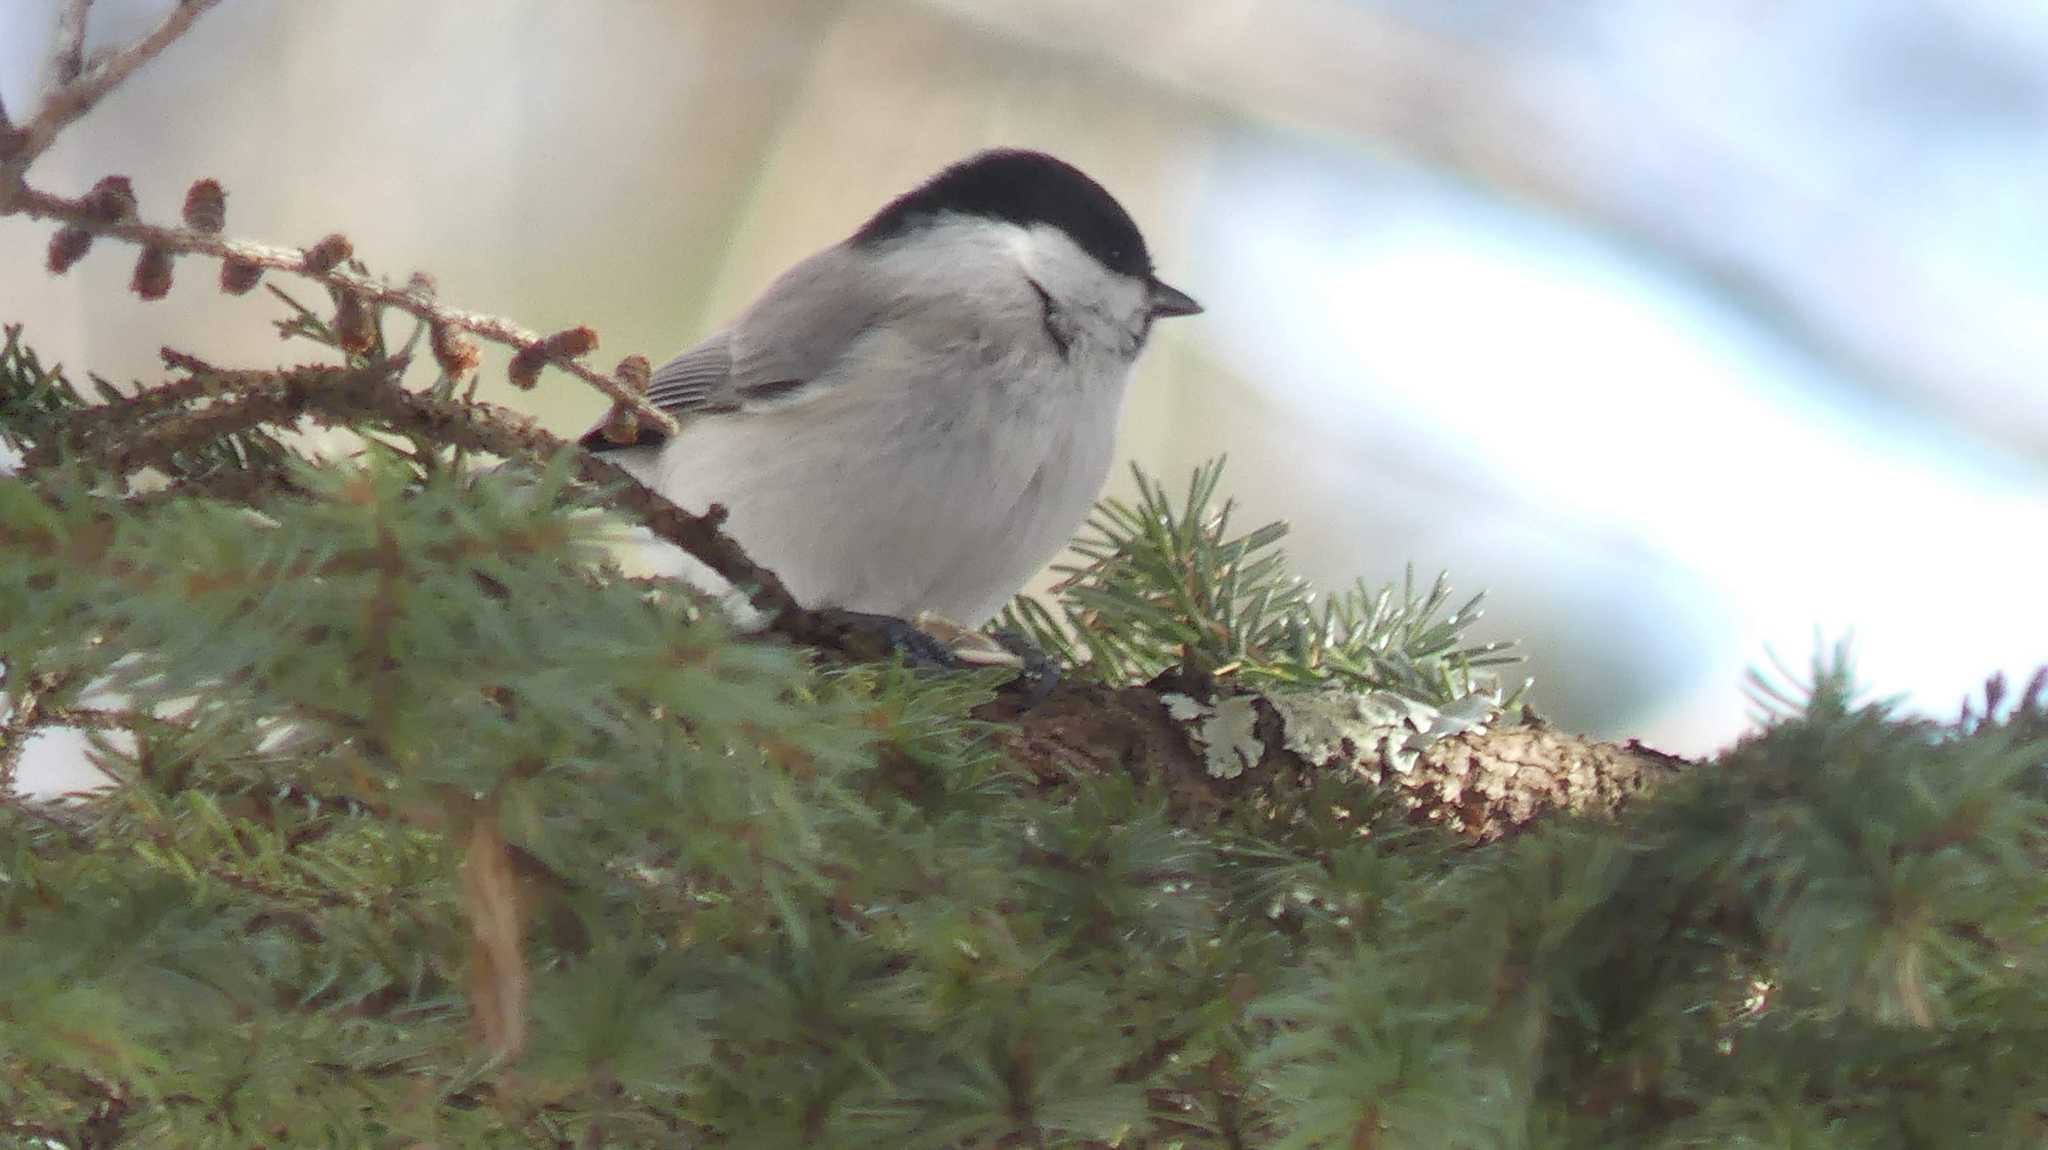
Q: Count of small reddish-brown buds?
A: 13